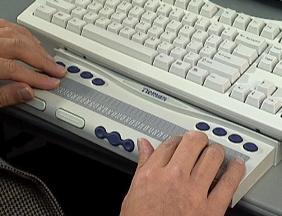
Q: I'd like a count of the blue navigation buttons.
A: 11